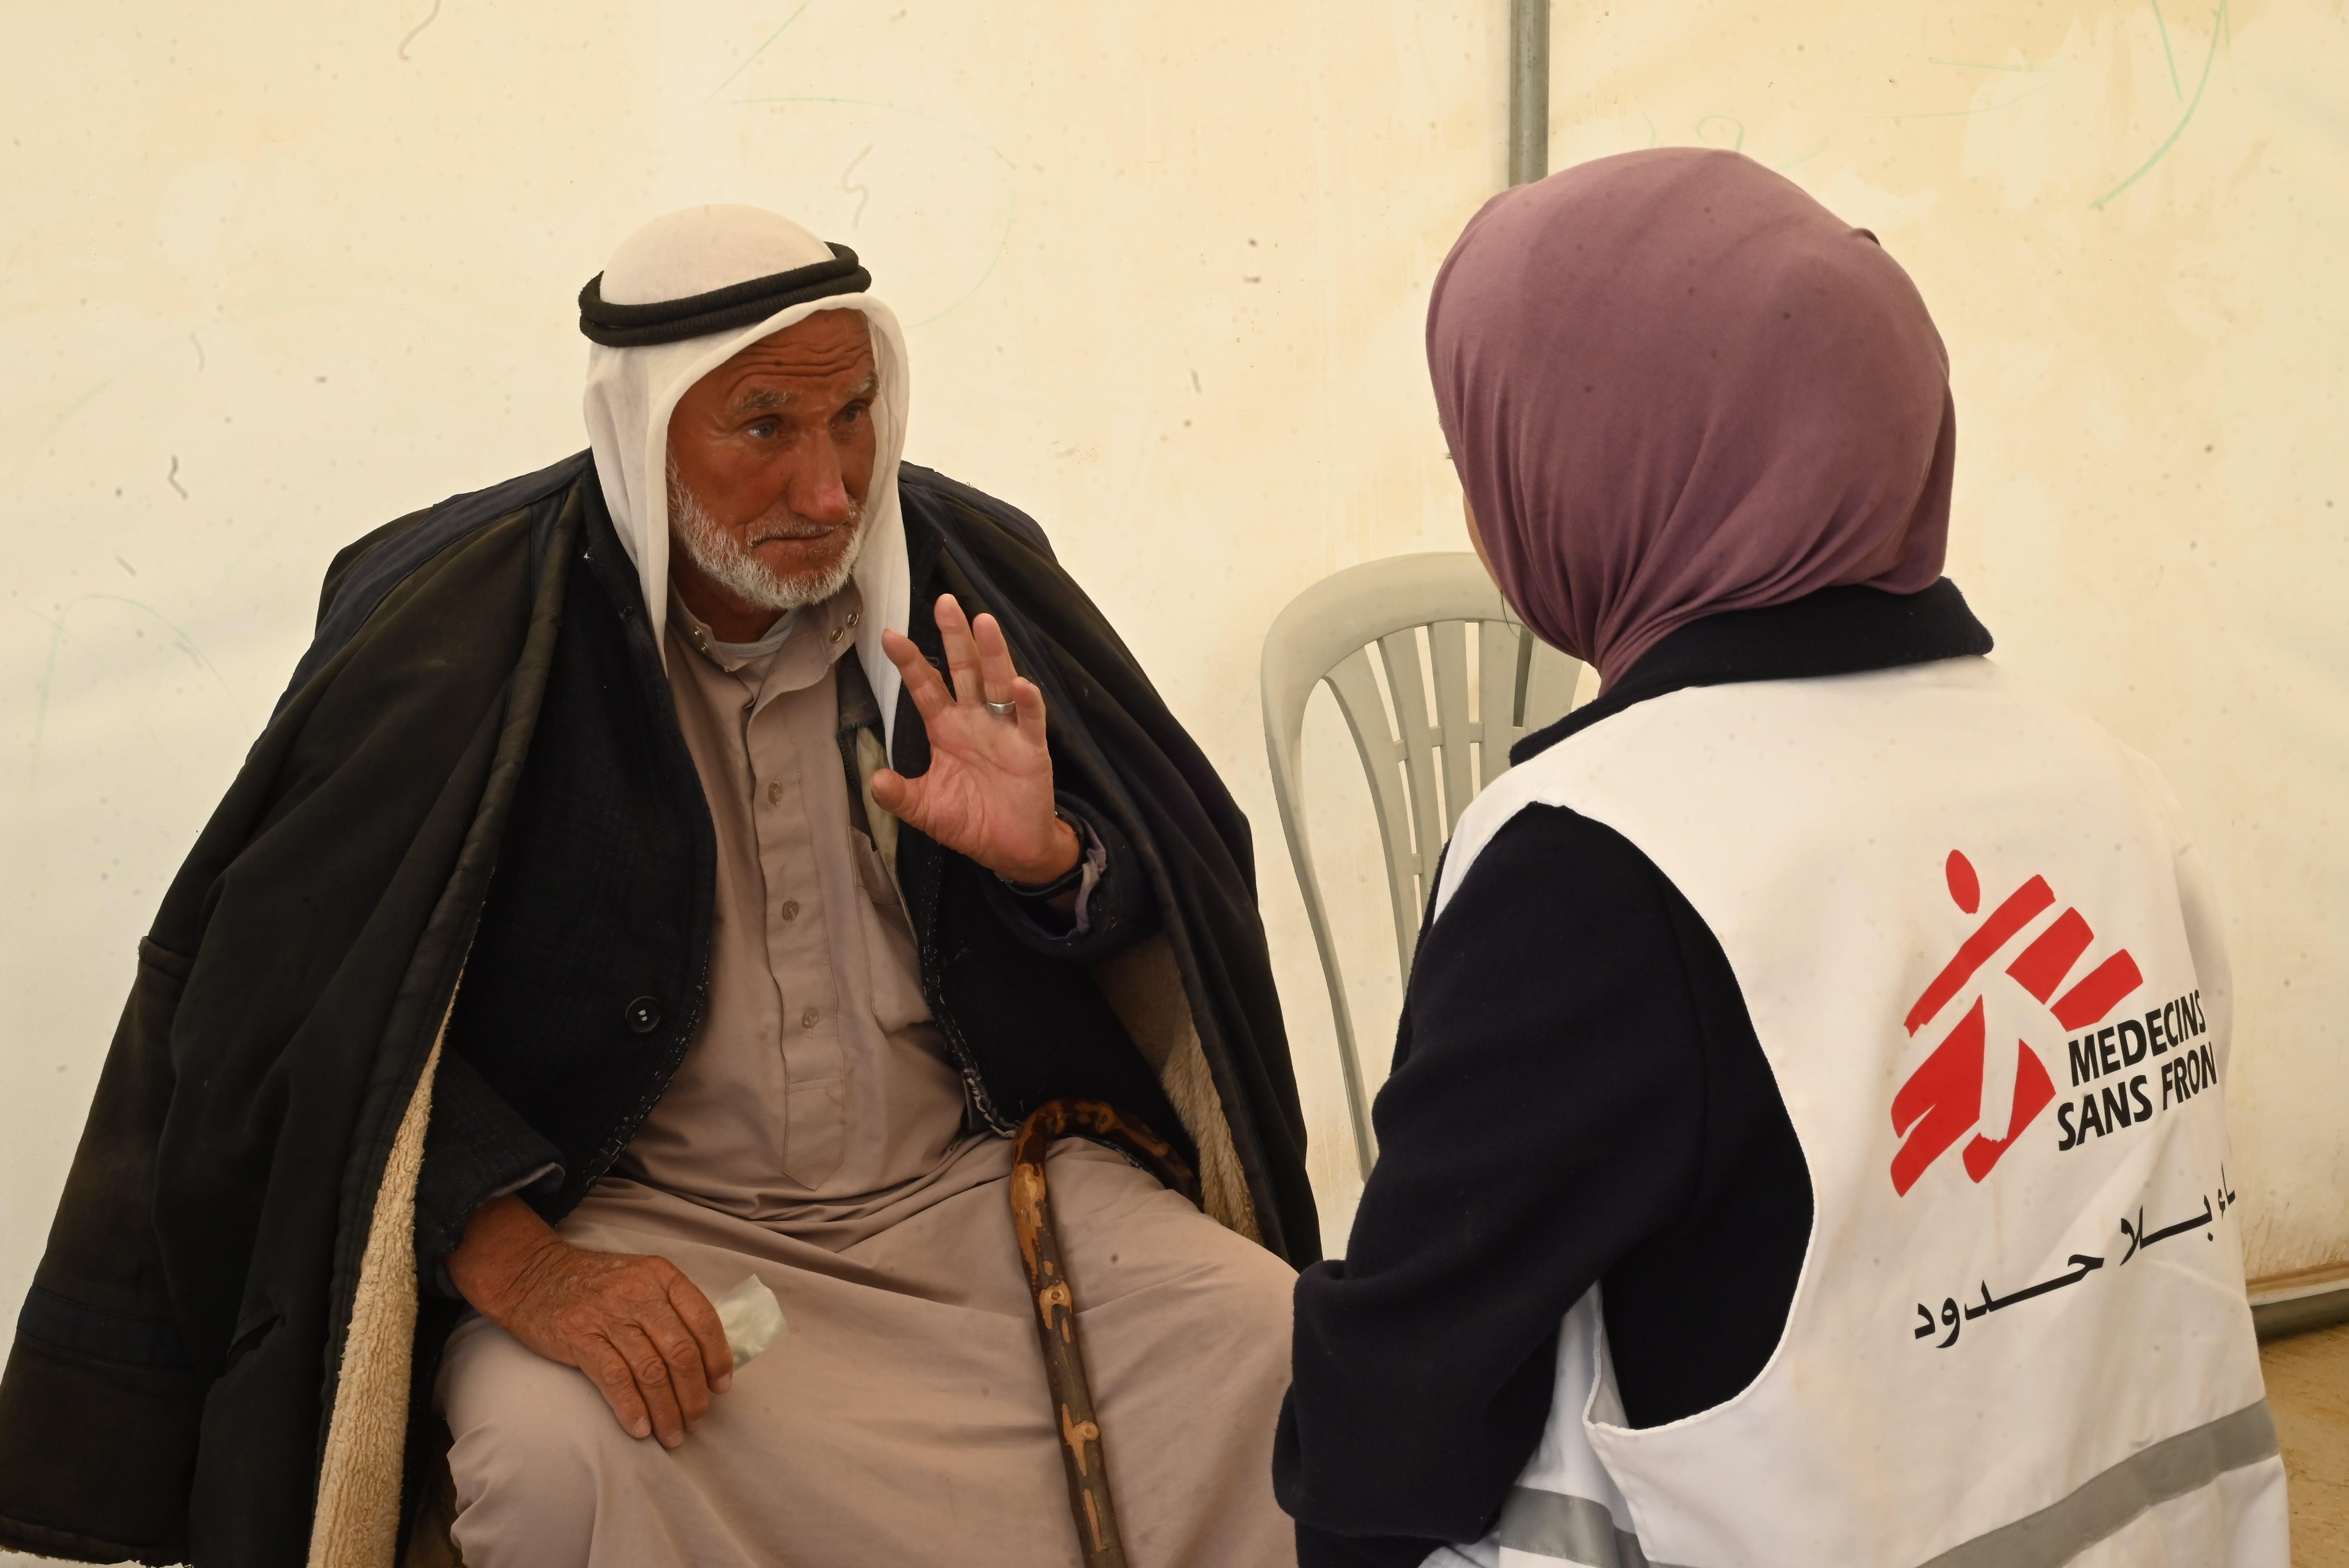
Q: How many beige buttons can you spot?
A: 3